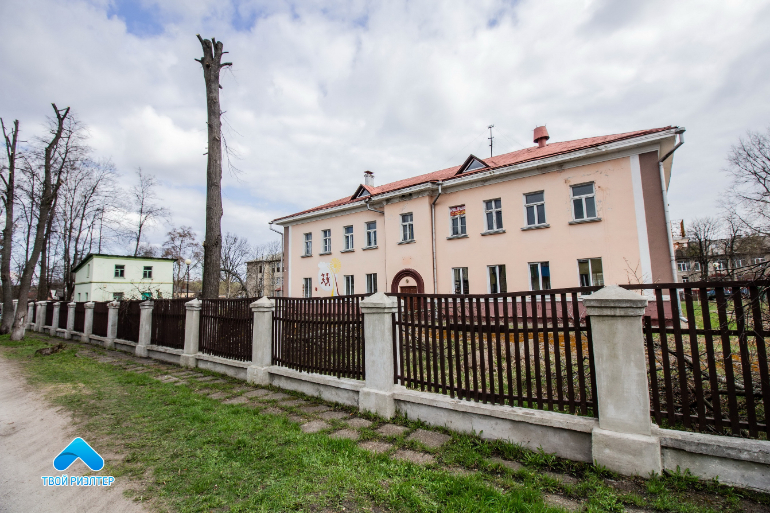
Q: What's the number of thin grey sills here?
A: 9